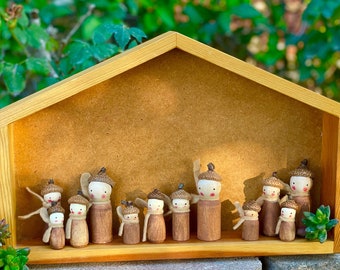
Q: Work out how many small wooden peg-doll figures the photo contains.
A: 12